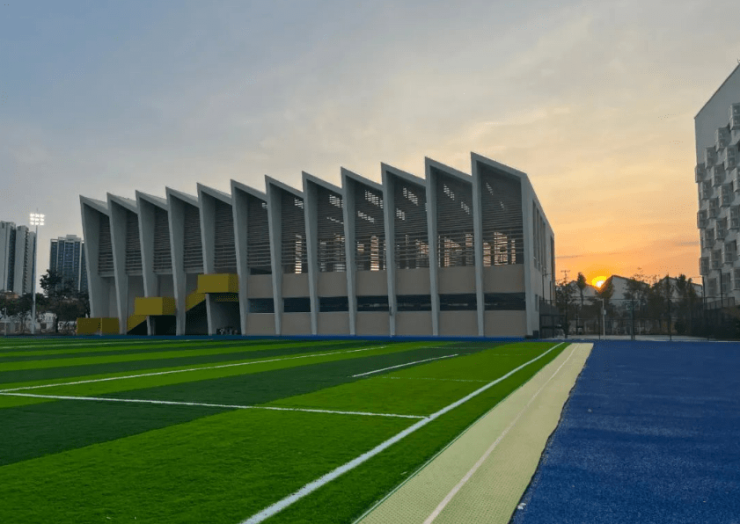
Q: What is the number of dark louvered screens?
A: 12